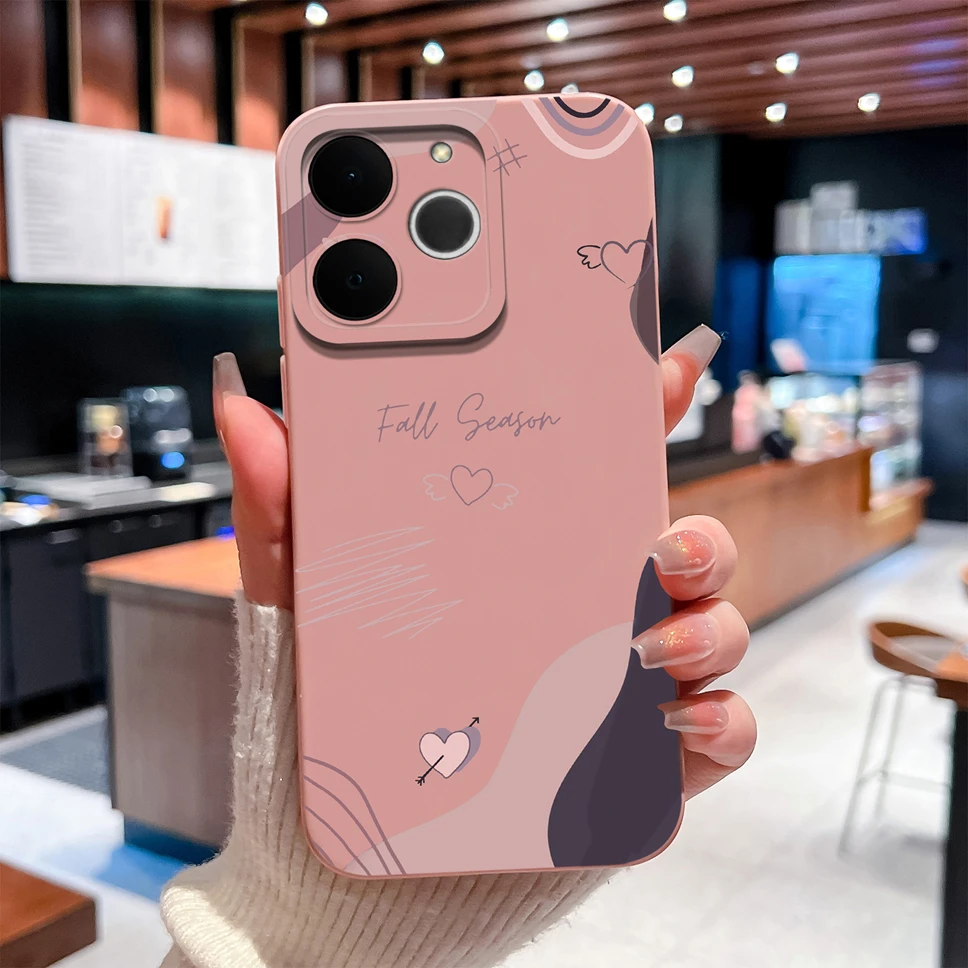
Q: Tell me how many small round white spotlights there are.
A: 12